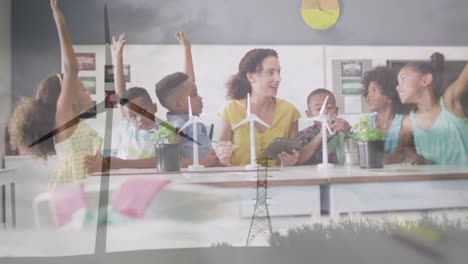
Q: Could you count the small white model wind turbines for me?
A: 3